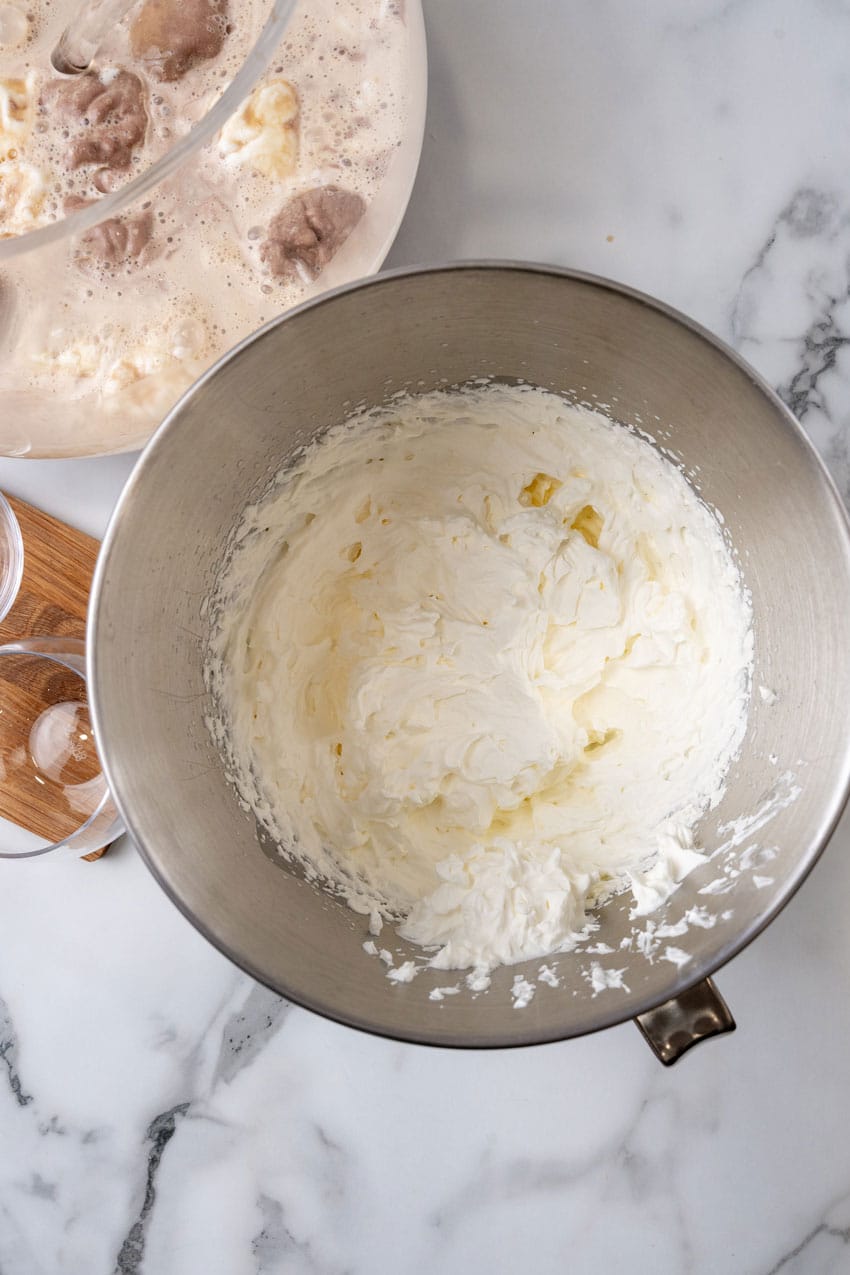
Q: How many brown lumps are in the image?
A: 4